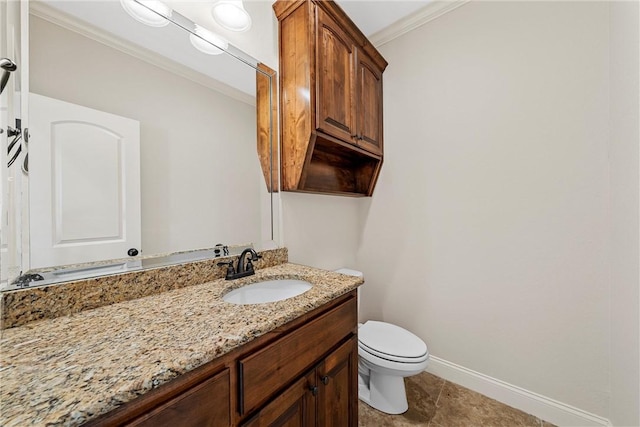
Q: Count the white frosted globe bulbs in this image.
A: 3